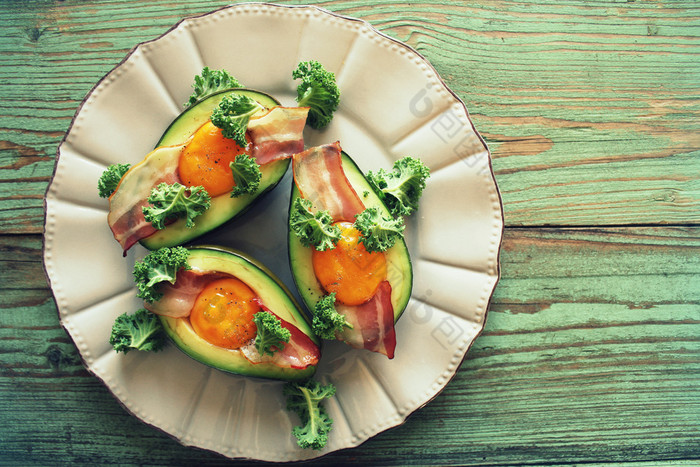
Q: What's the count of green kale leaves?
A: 14